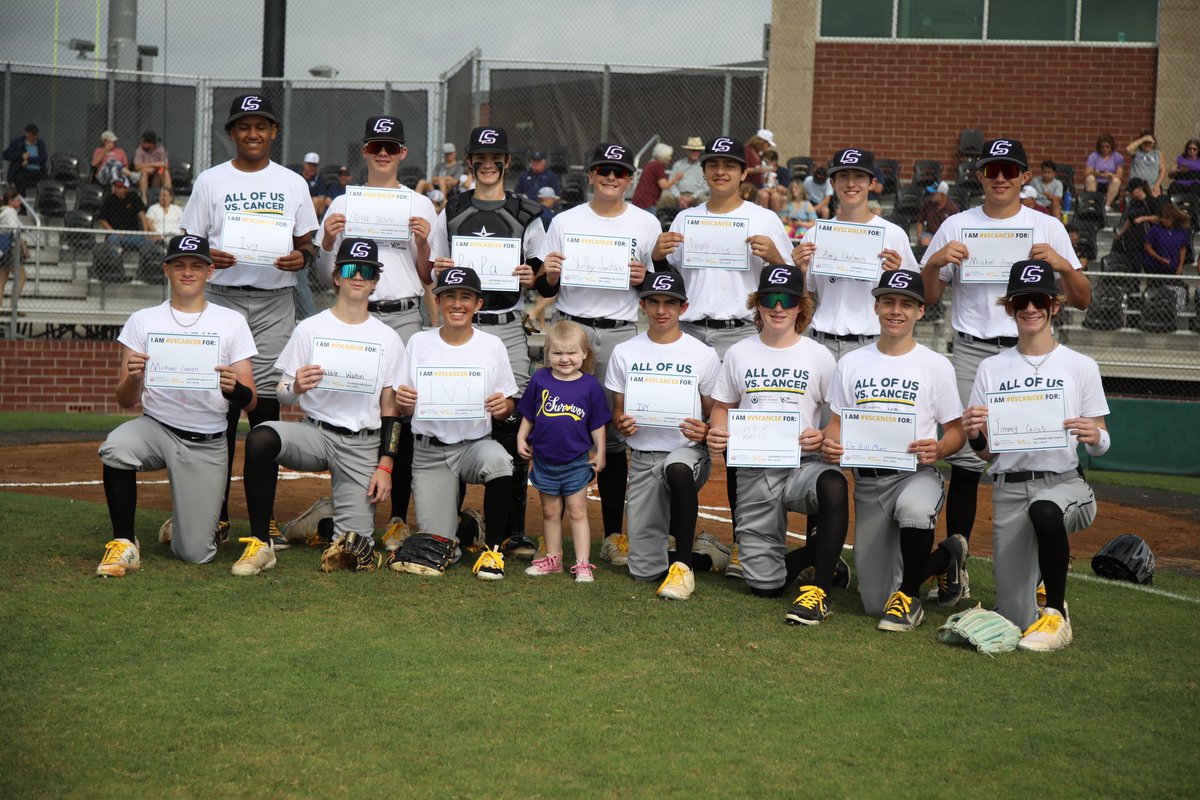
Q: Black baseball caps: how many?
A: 14